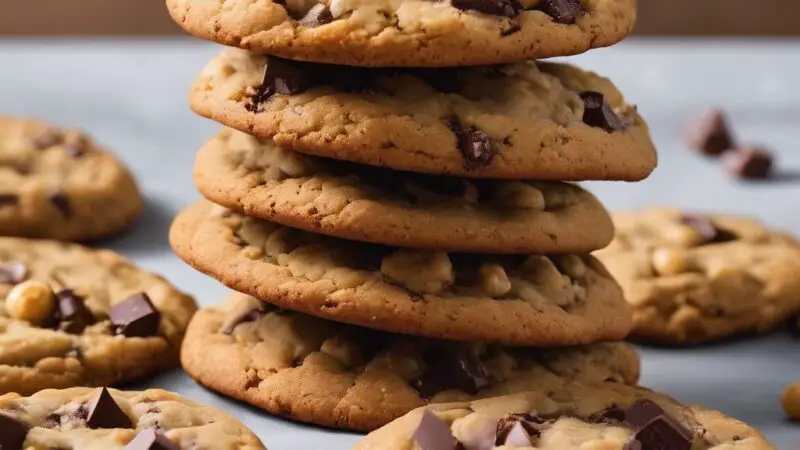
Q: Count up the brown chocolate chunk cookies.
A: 10